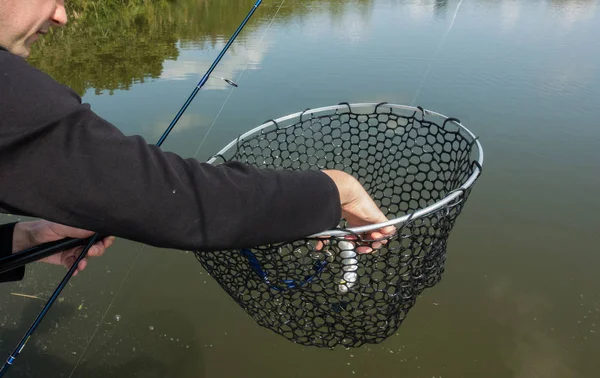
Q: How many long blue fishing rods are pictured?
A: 1